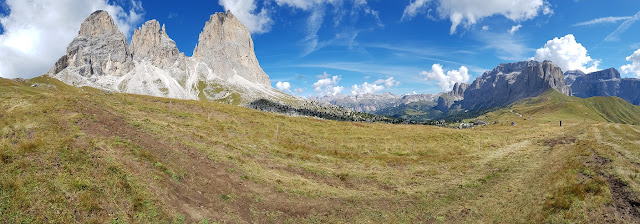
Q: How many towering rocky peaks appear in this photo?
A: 3